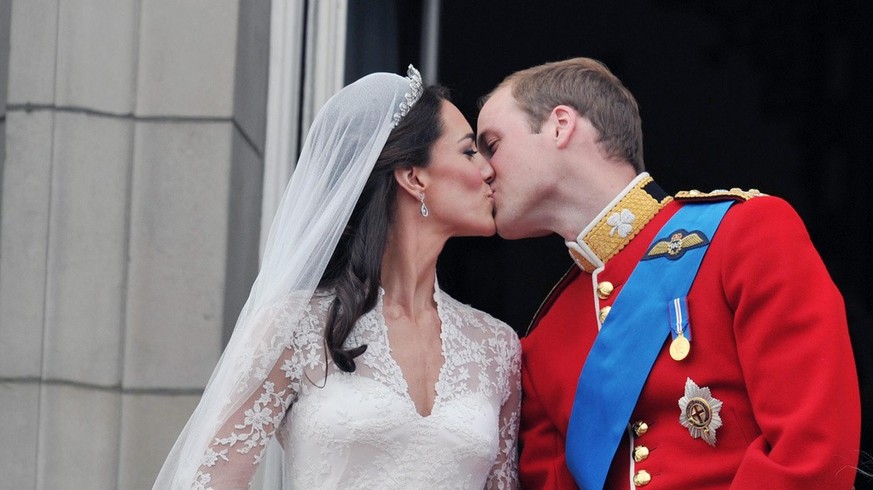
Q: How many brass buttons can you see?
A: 5